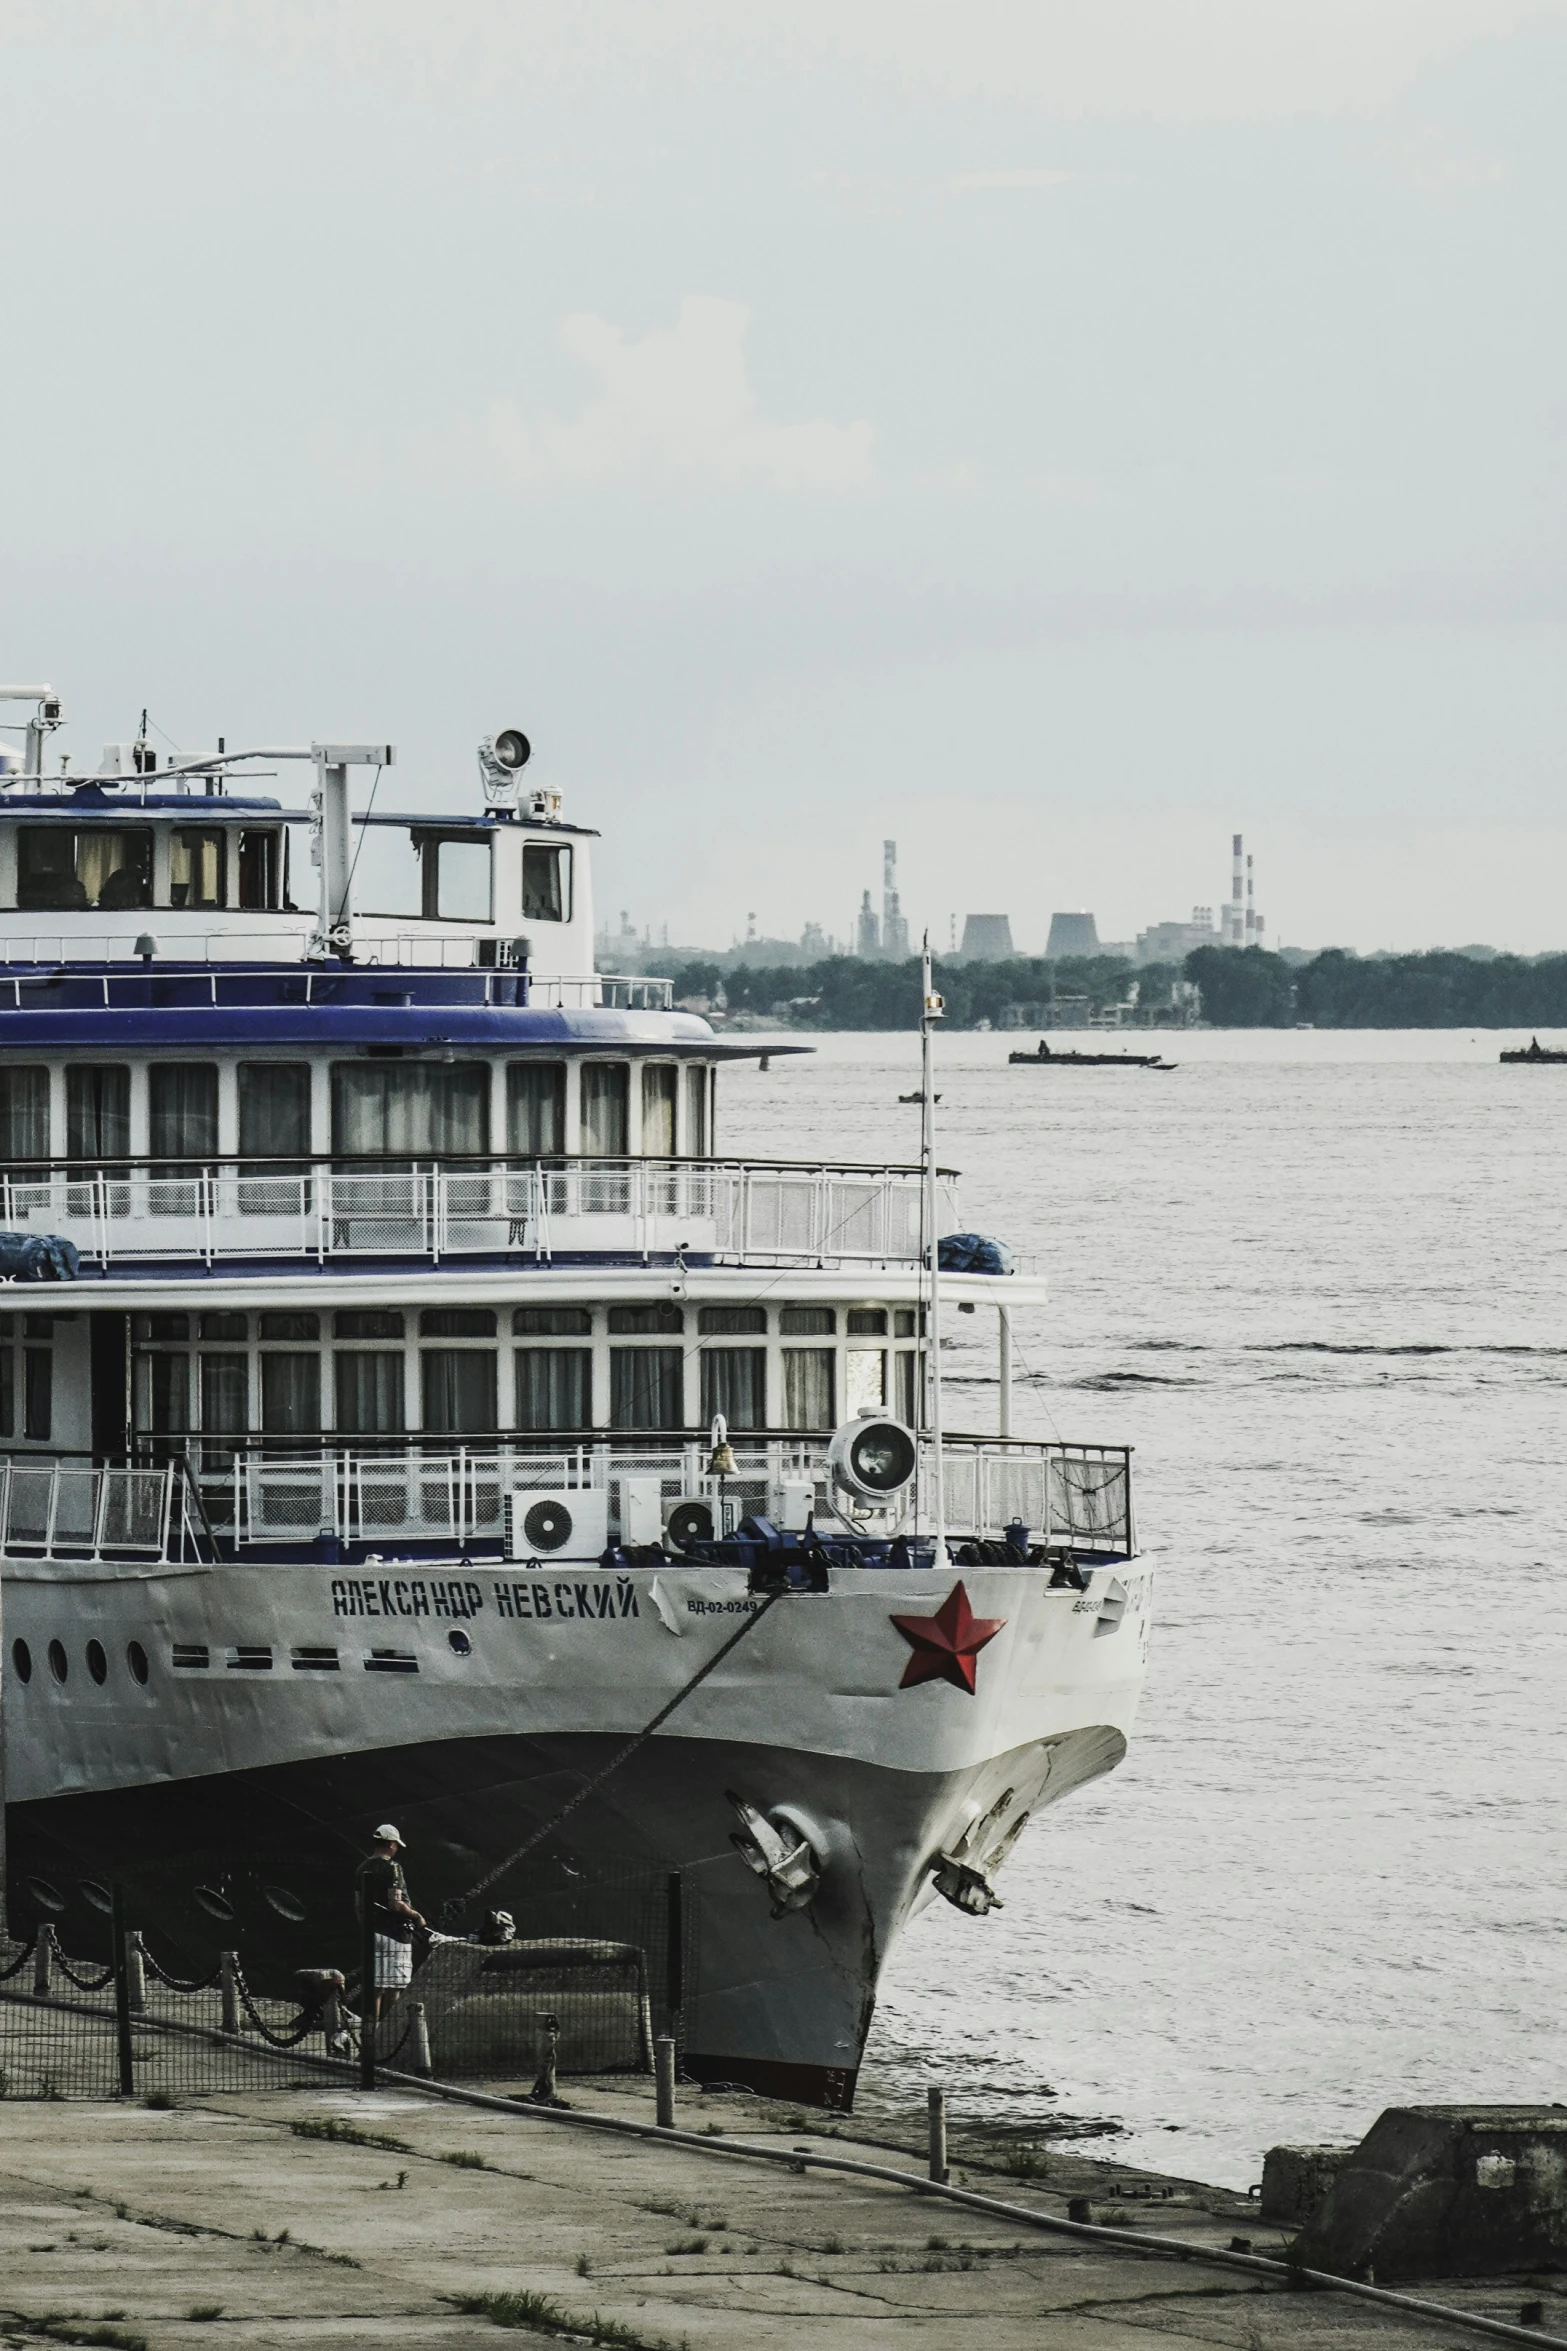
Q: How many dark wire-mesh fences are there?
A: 1